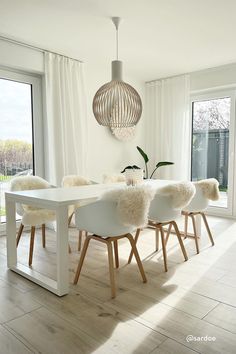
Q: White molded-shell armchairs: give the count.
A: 6